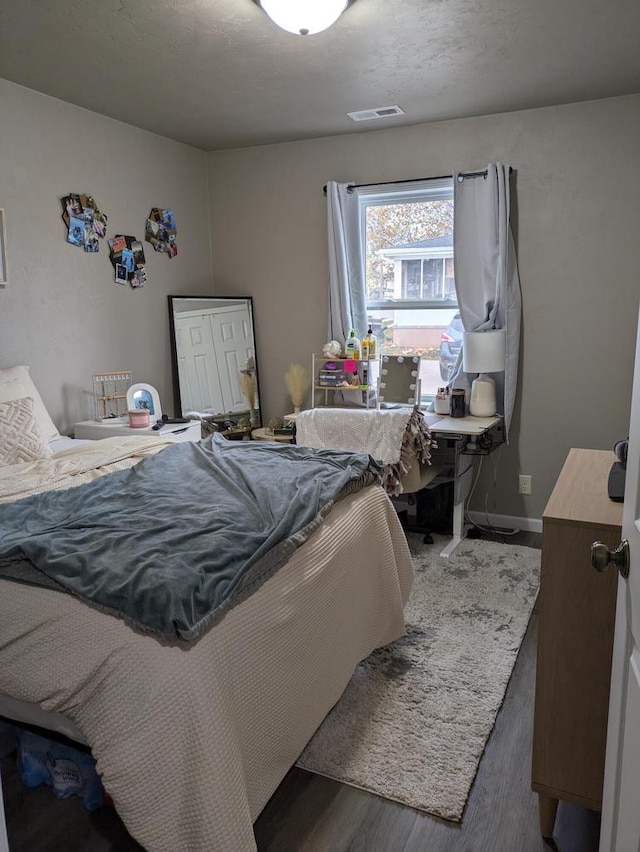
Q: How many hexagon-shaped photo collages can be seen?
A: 3